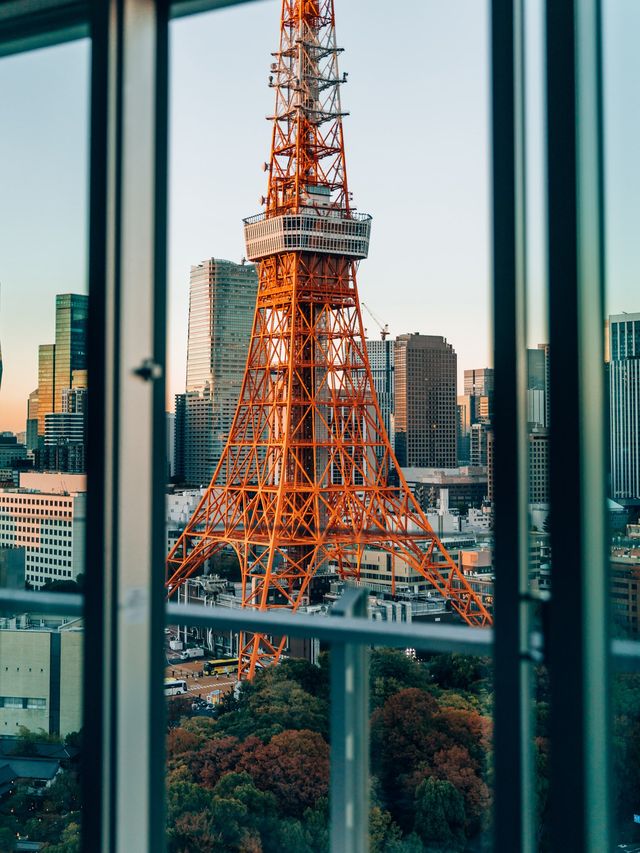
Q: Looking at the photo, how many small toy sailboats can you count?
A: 0